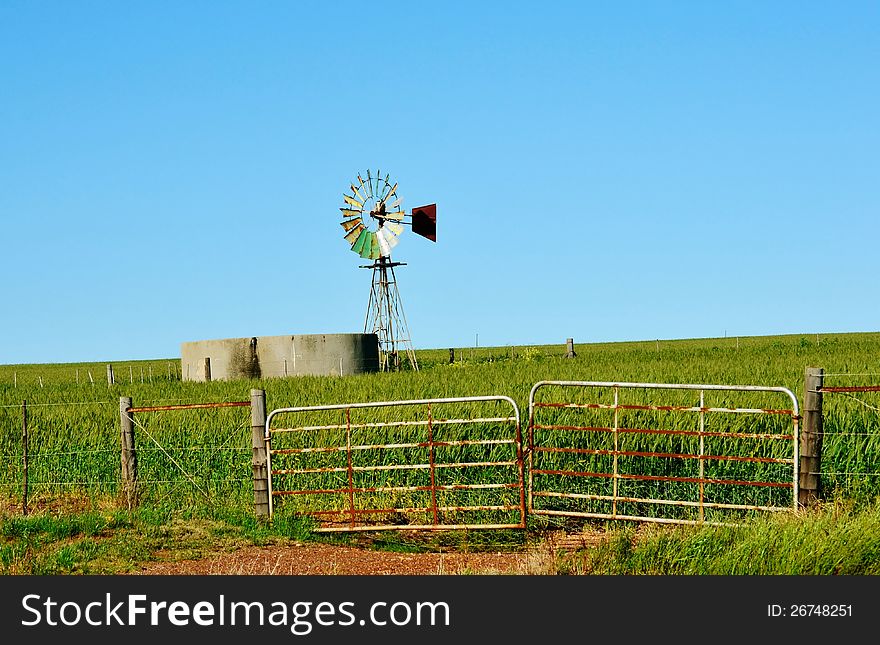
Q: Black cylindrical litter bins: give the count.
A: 0